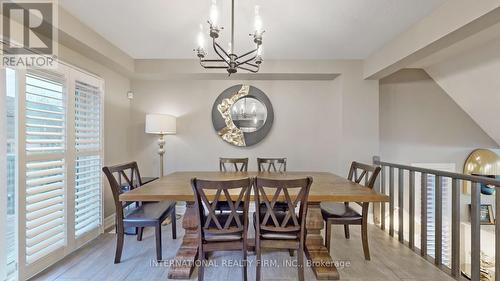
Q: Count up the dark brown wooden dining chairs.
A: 6